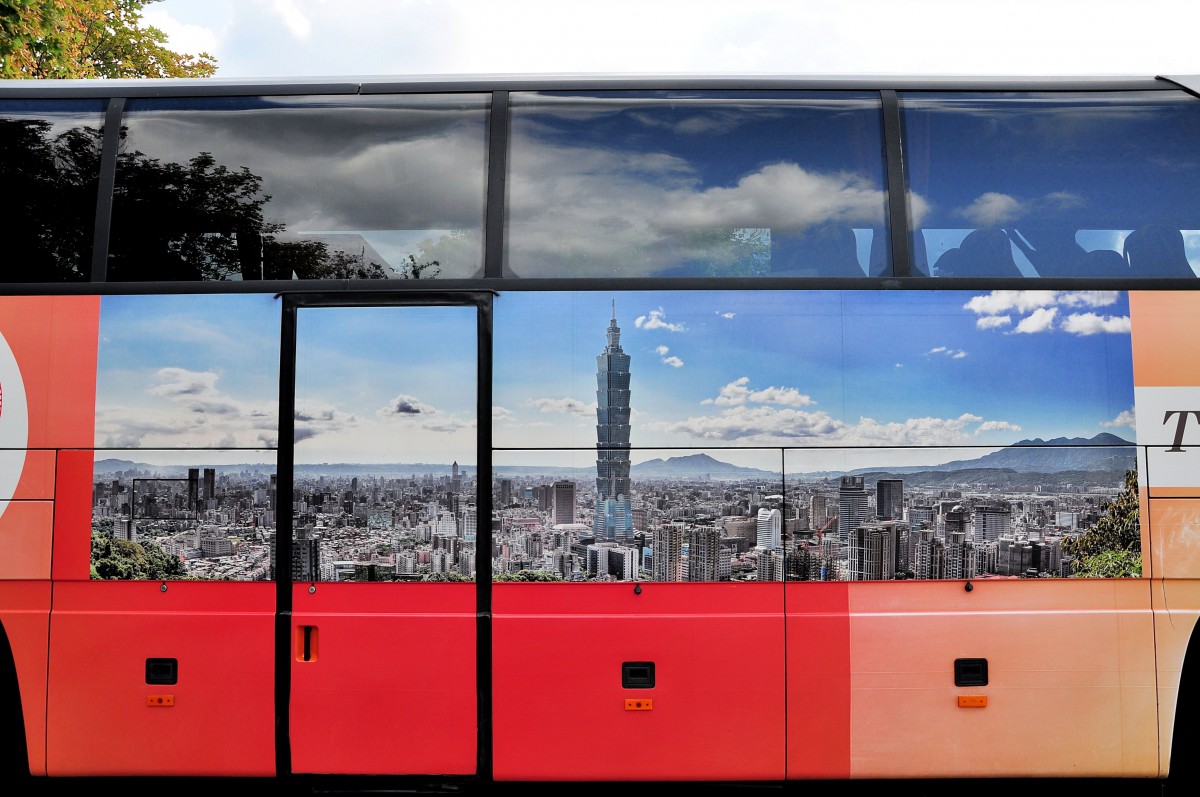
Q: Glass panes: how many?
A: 4